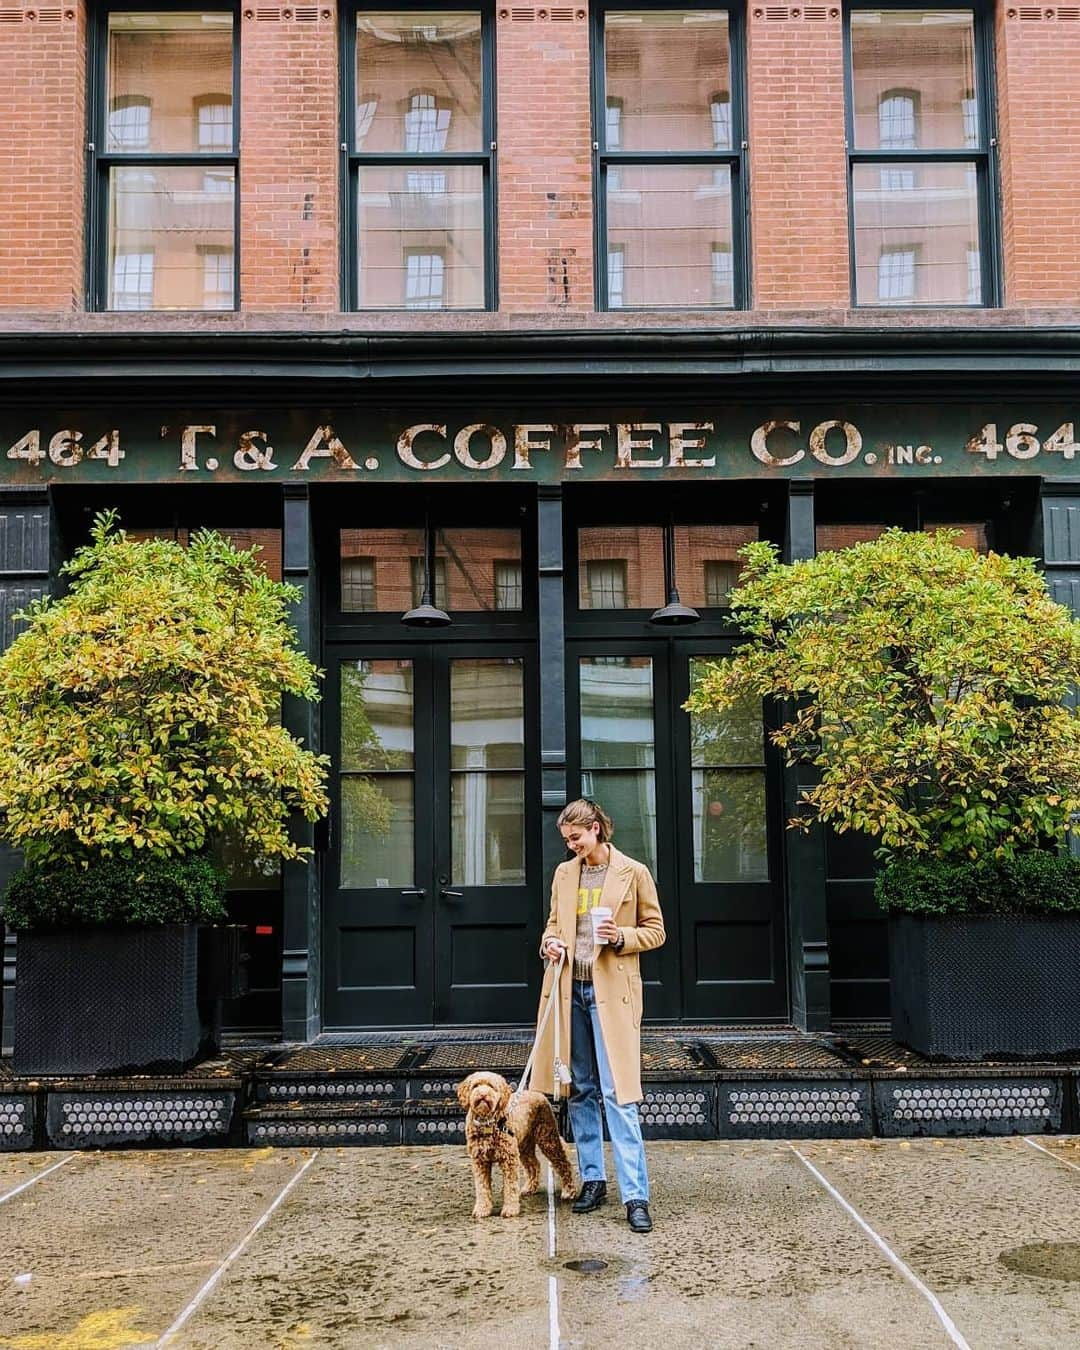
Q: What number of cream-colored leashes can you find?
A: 1